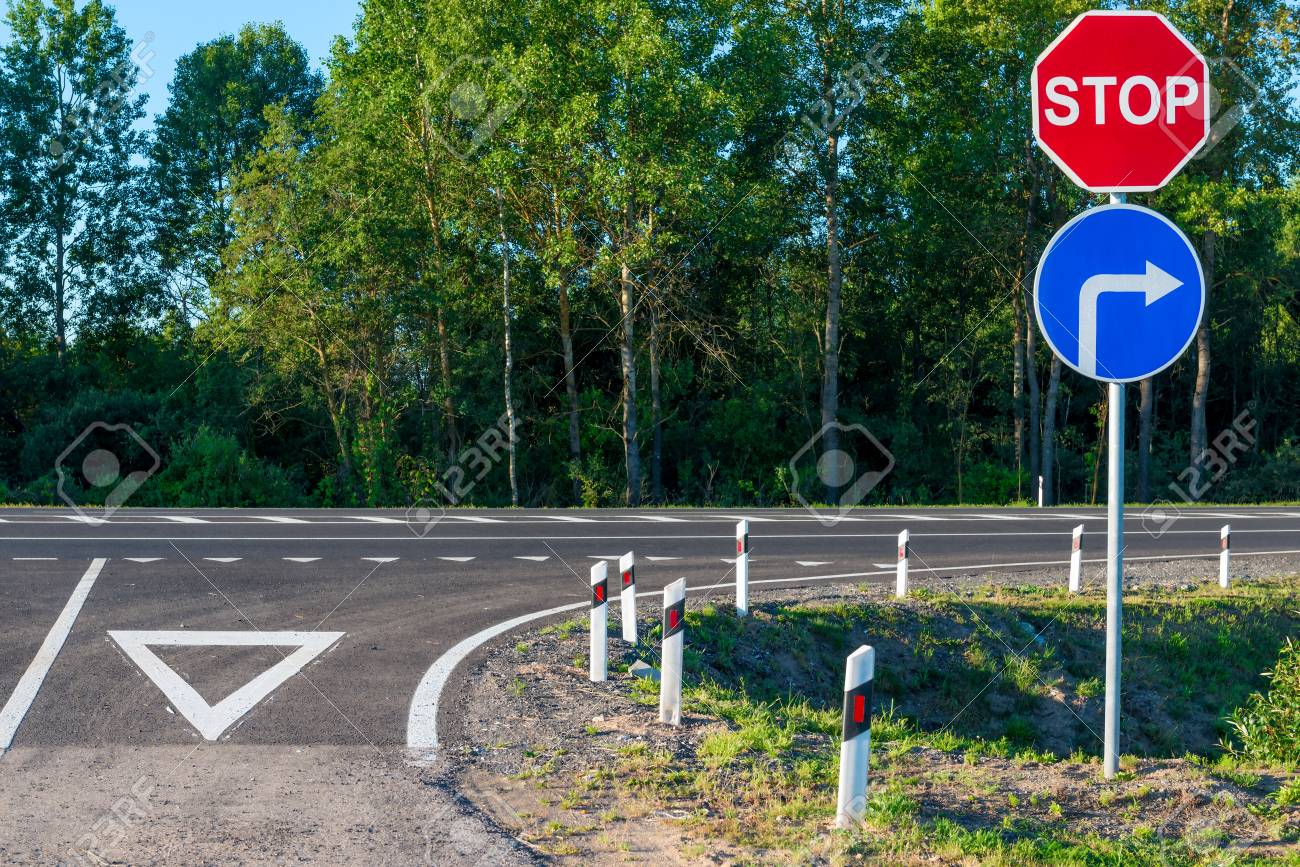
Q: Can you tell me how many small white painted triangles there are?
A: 11